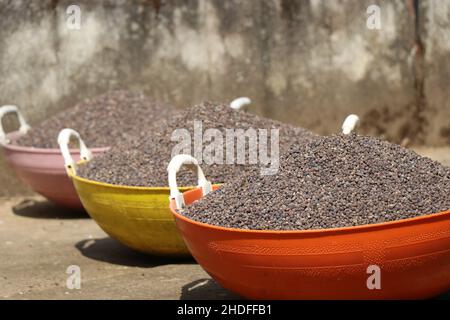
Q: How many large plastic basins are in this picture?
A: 3